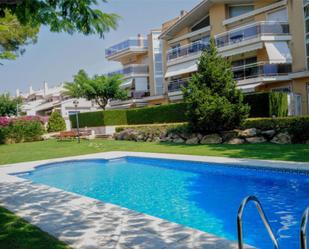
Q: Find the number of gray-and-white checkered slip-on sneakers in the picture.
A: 0